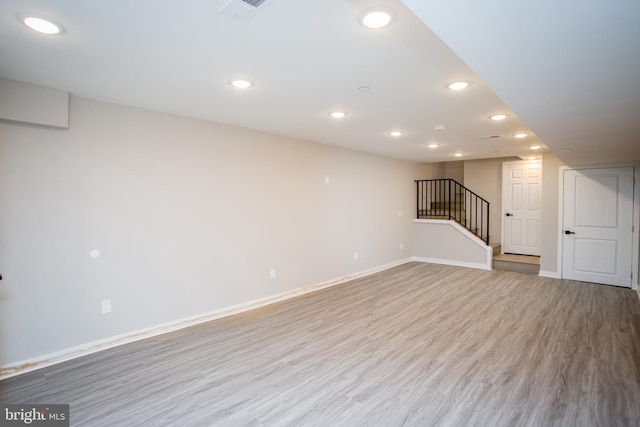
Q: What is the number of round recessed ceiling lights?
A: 12